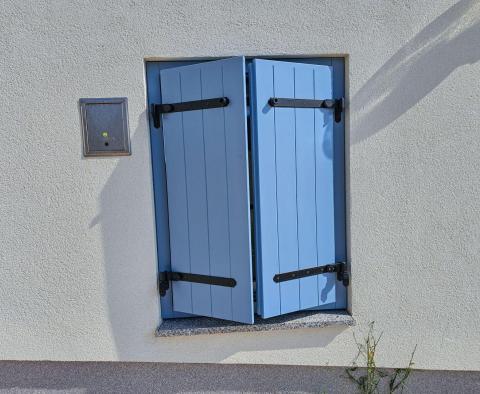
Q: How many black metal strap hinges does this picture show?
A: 4